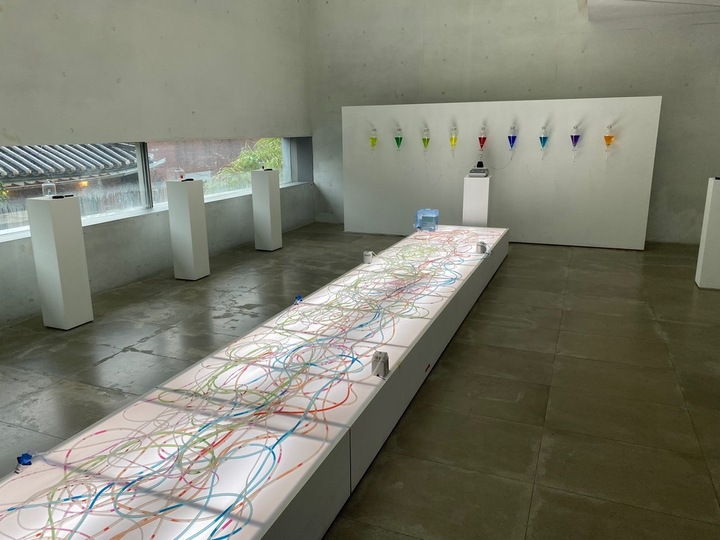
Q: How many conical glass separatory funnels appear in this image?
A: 9